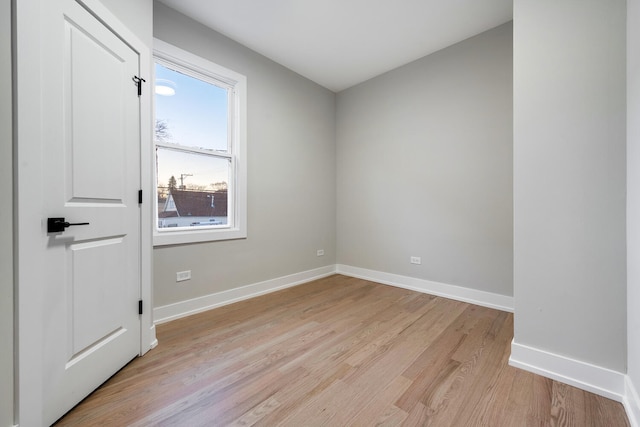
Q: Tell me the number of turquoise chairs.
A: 0